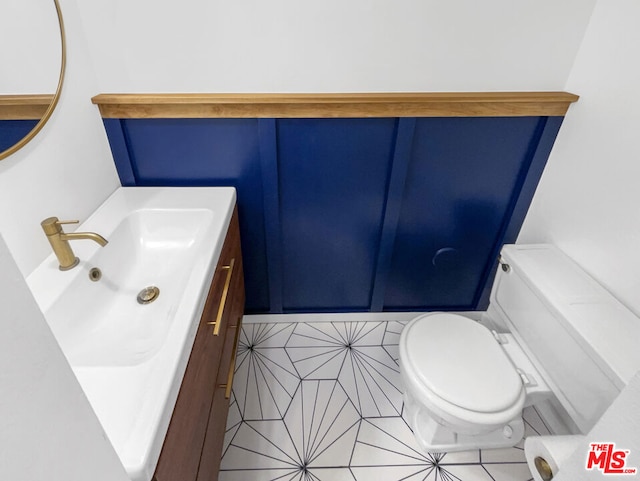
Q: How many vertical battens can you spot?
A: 4